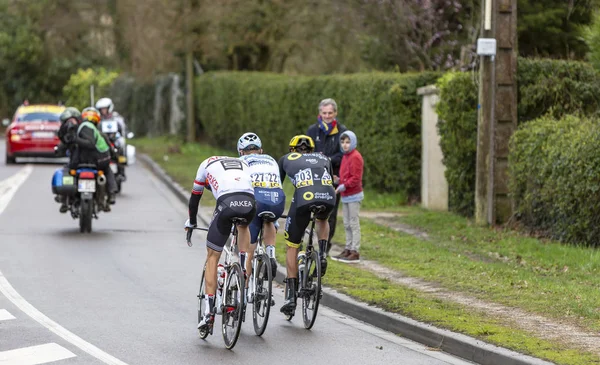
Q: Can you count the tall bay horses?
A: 0